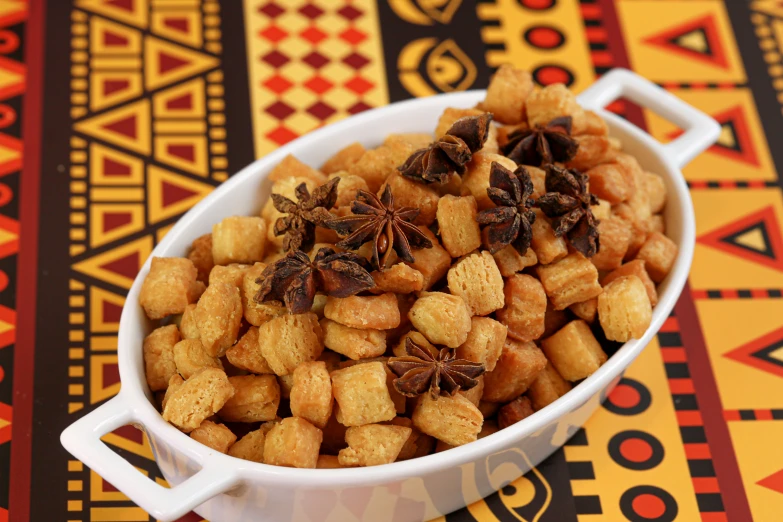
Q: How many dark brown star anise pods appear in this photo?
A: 8